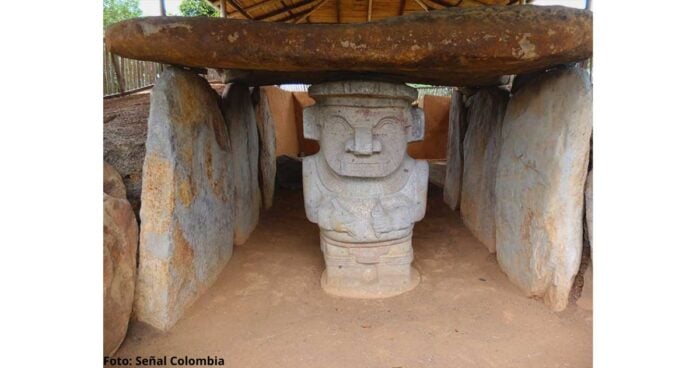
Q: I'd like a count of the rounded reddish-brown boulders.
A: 2